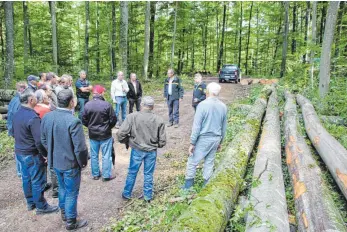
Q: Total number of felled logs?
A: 4